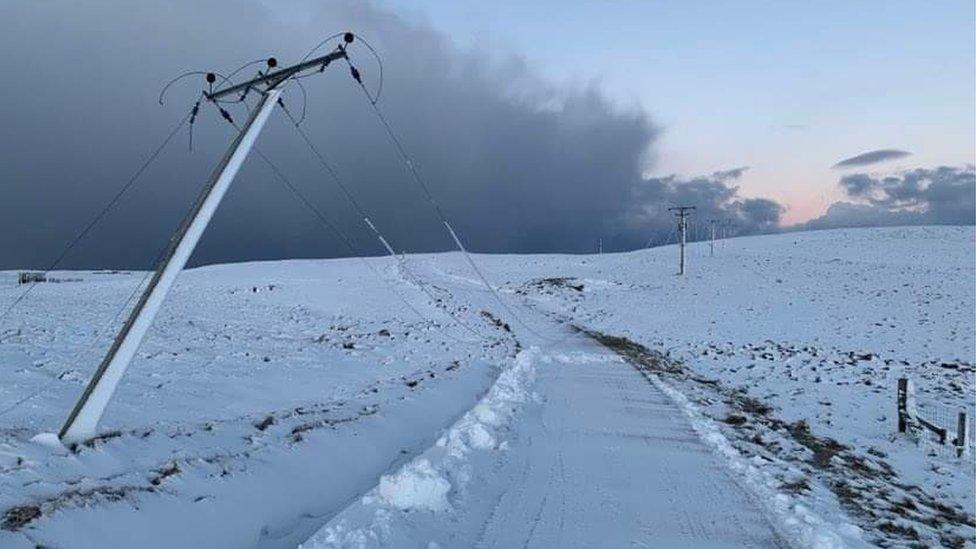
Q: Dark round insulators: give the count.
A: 3